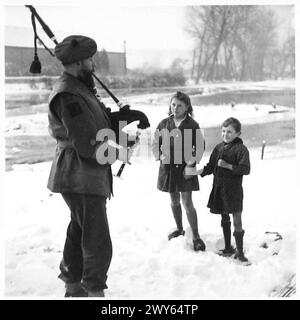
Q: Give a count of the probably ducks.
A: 3